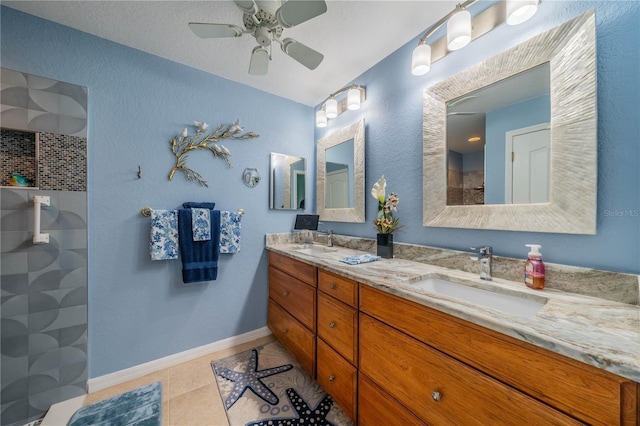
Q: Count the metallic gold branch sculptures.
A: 1